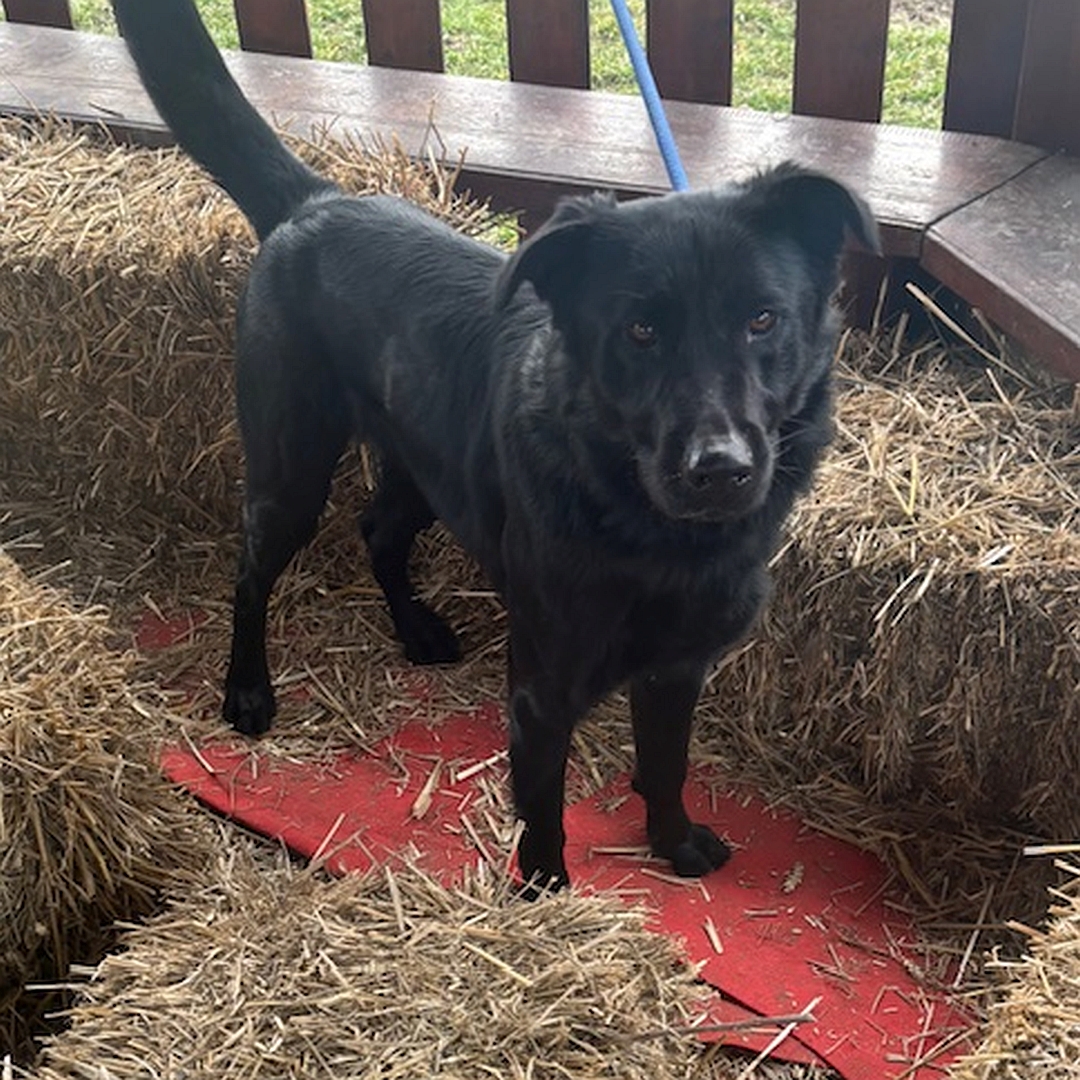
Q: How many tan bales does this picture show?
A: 5